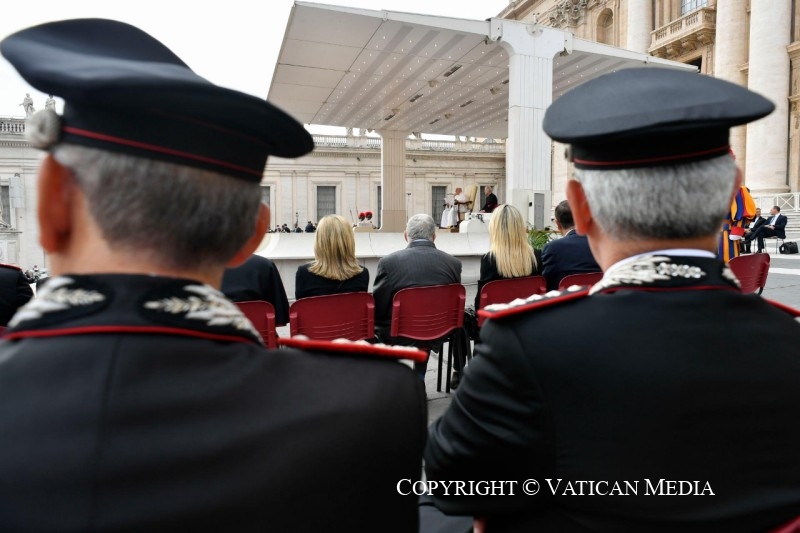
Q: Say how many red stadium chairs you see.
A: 6